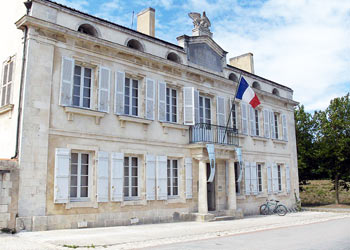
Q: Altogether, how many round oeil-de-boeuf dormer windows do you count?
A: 6